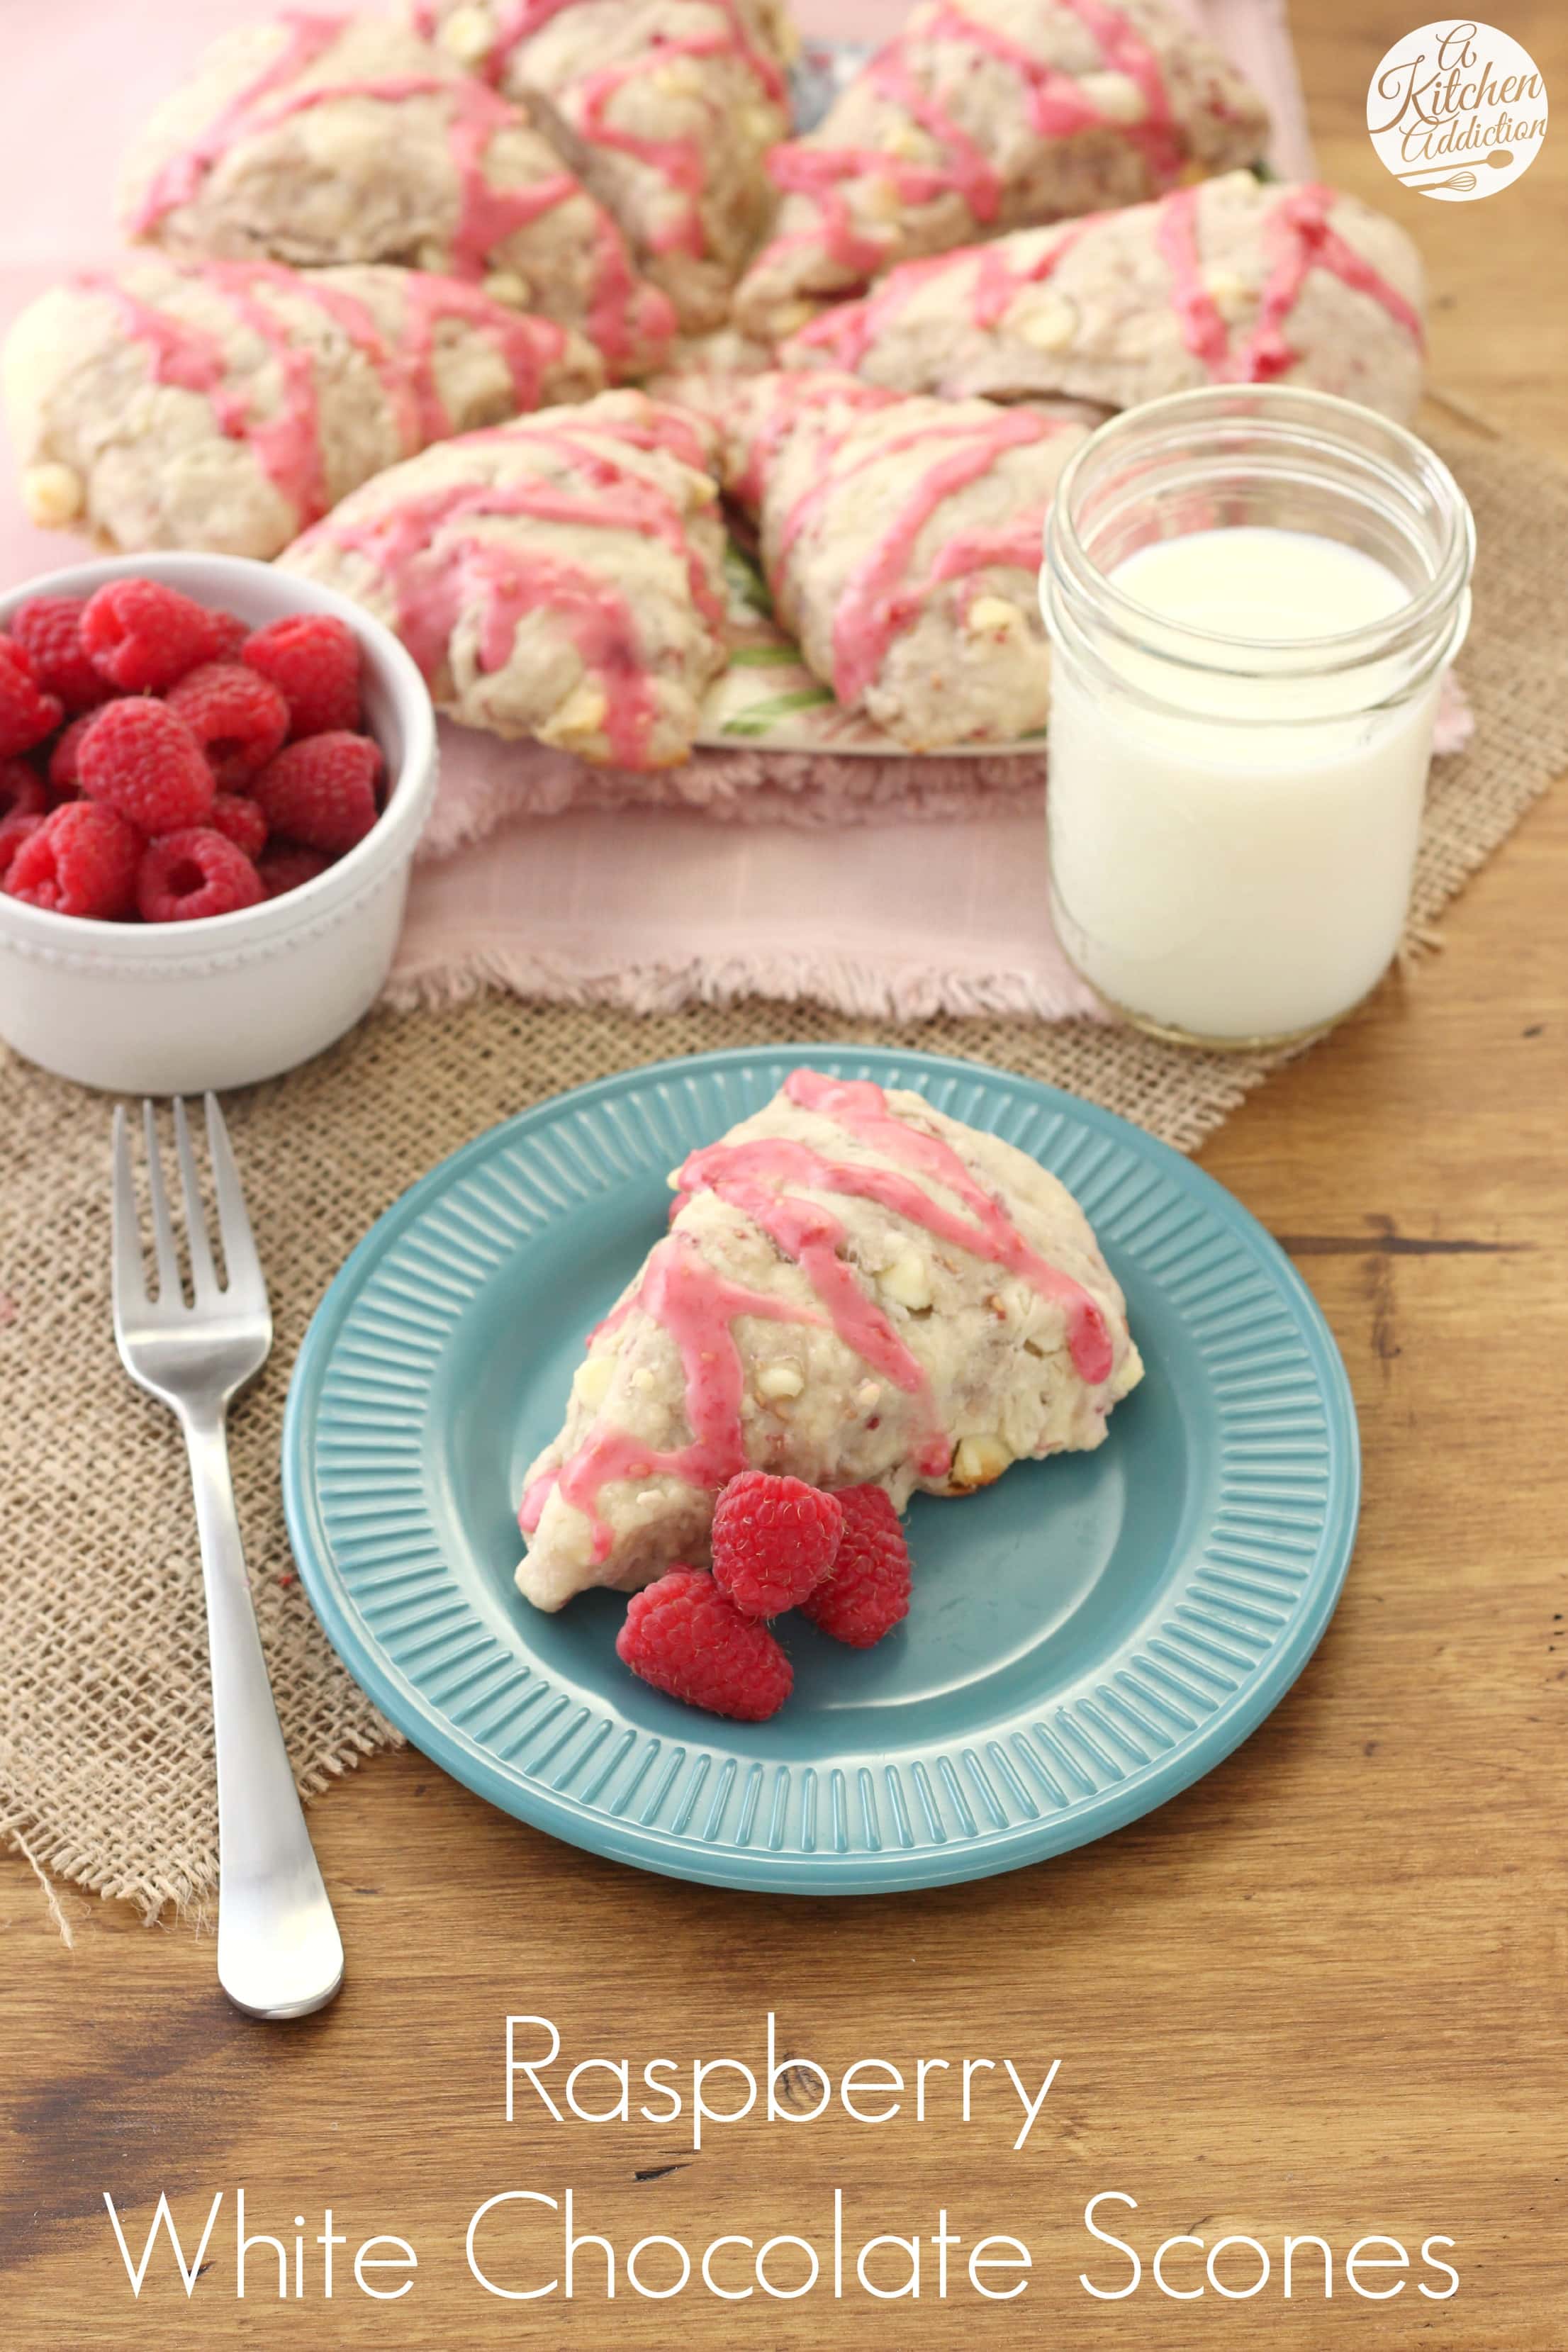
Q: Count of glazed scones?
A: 8